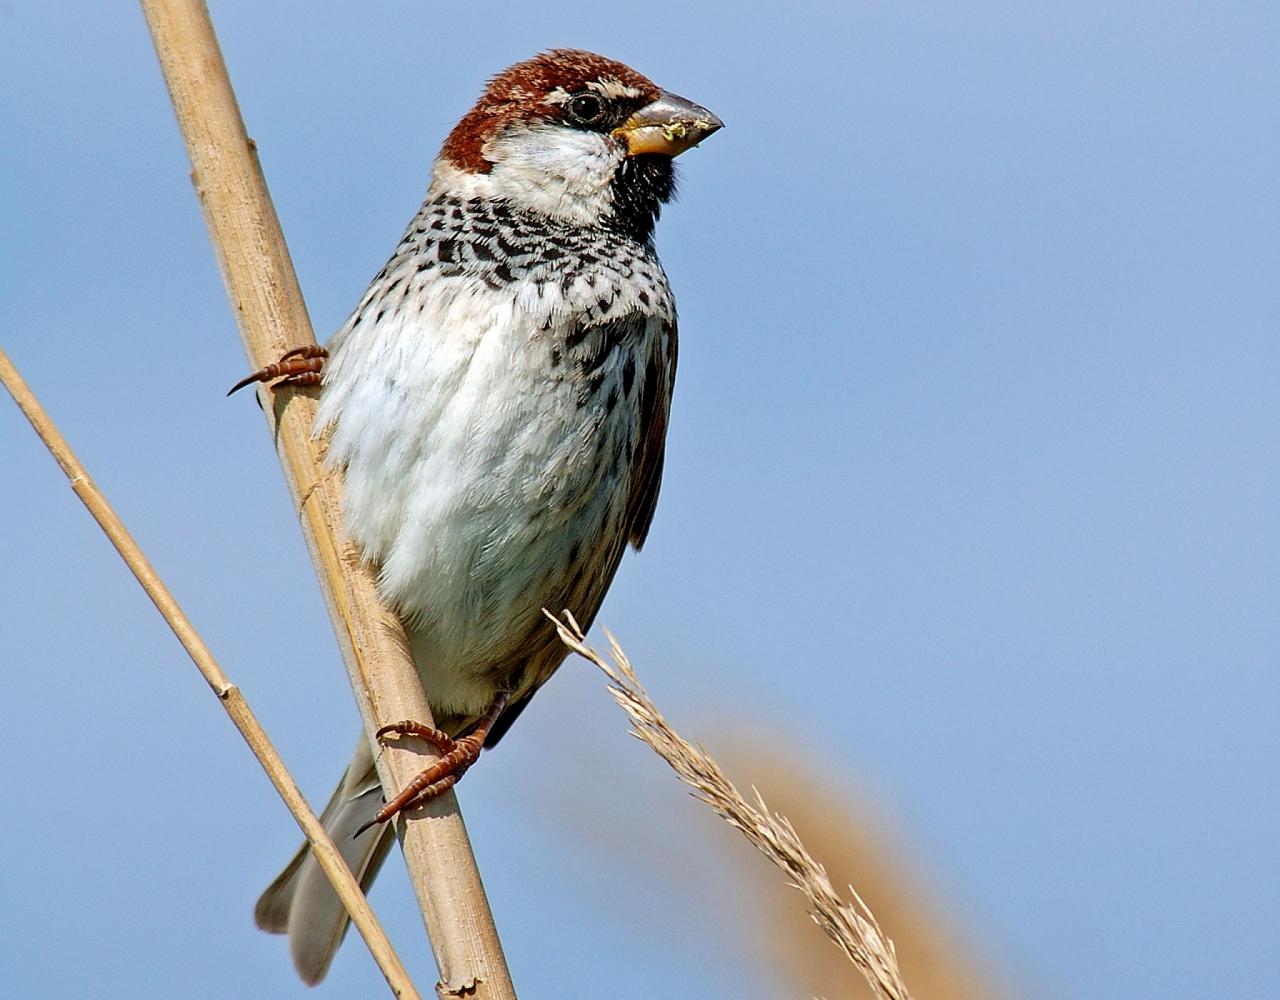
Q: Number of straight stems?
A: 2